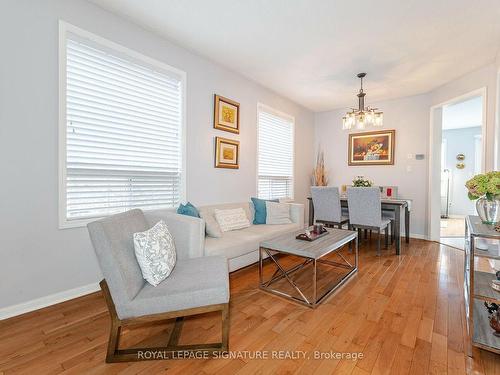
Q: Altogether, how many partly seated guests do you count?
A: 0